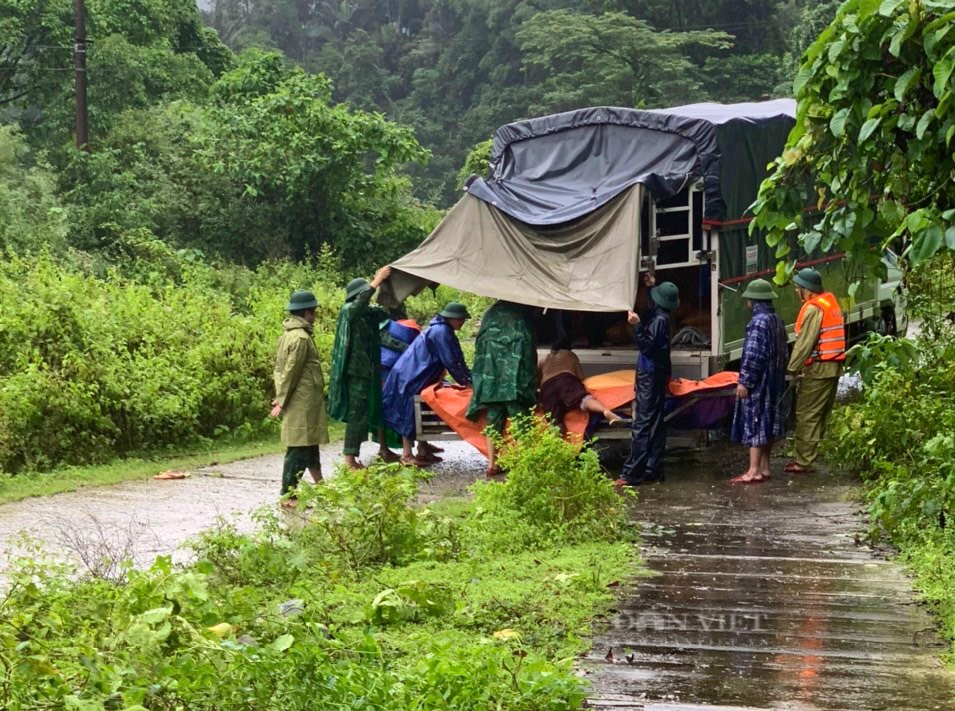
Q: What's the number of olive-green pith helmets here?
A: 6